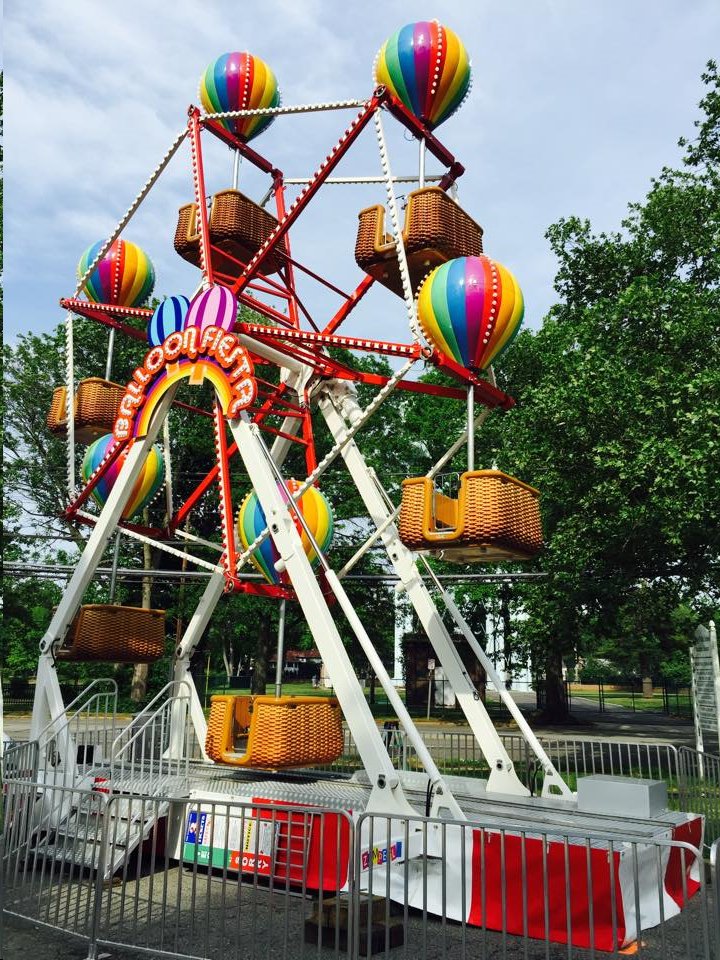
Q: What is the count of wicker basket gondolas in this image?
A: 6